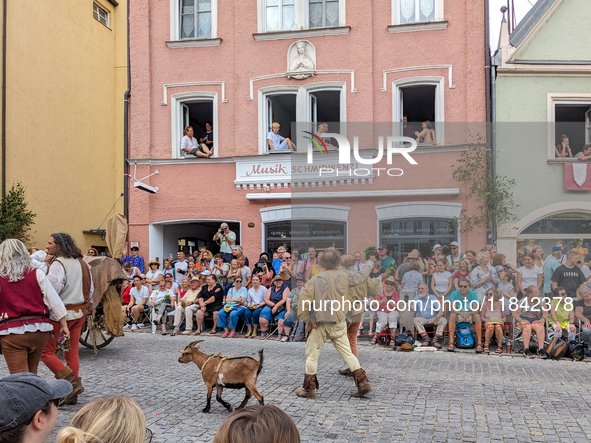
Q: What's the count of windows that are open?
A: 5